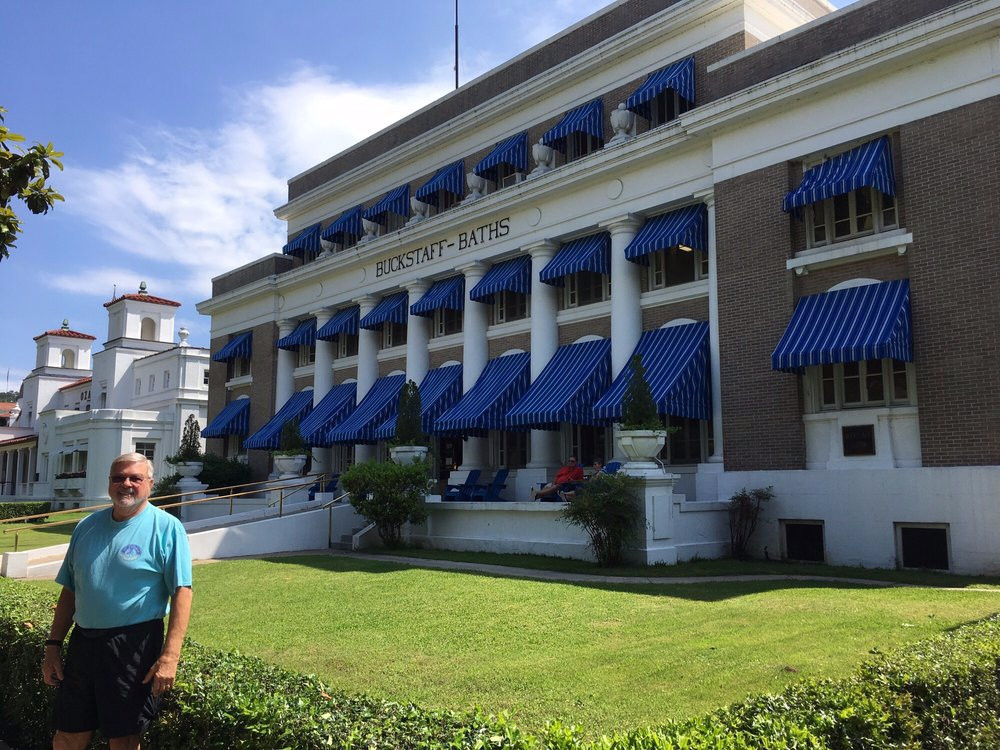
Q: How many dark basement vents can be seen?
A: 2